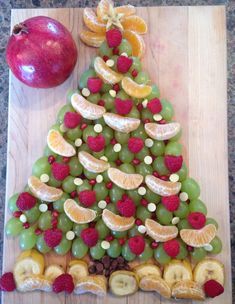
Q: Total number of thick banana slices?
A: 7